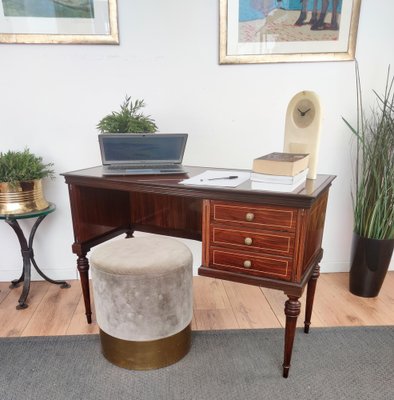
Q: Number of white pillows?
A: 0